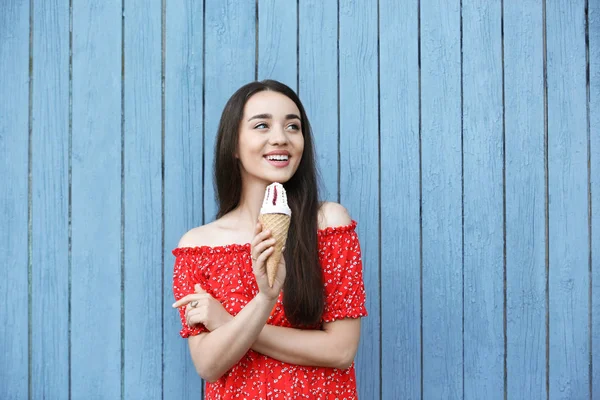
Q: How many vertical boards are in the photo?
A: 15